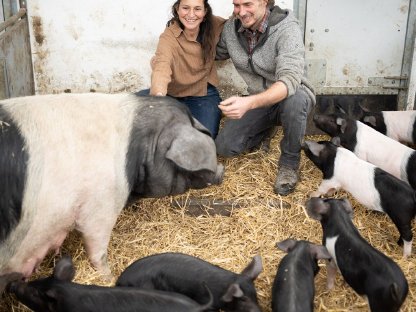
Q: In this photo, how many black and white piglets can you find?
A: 4